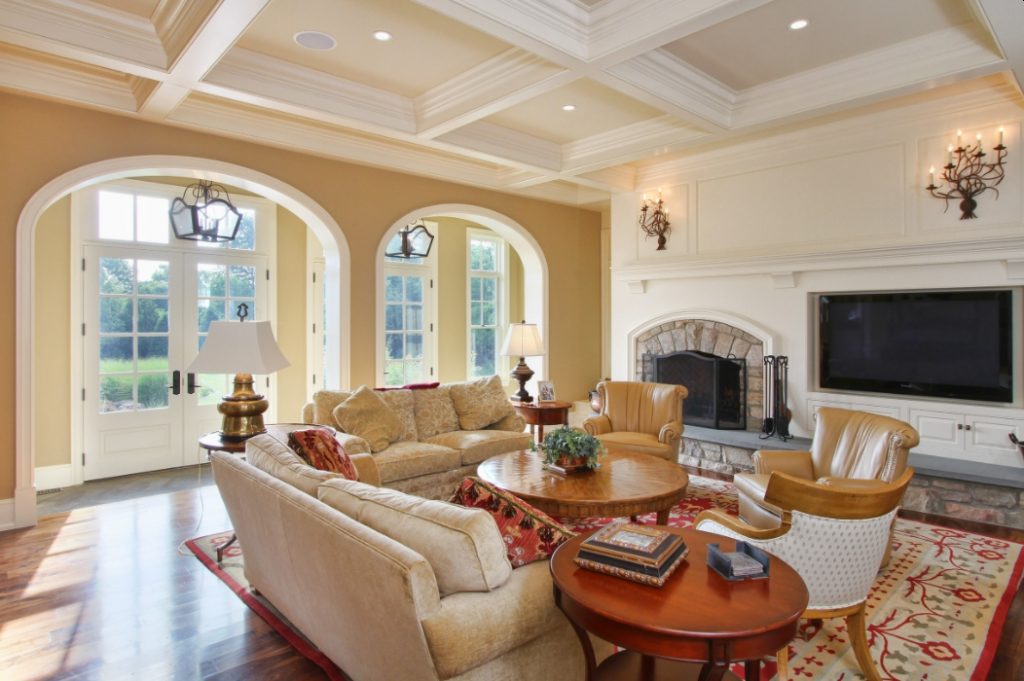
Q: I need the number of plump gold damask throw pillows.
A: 2